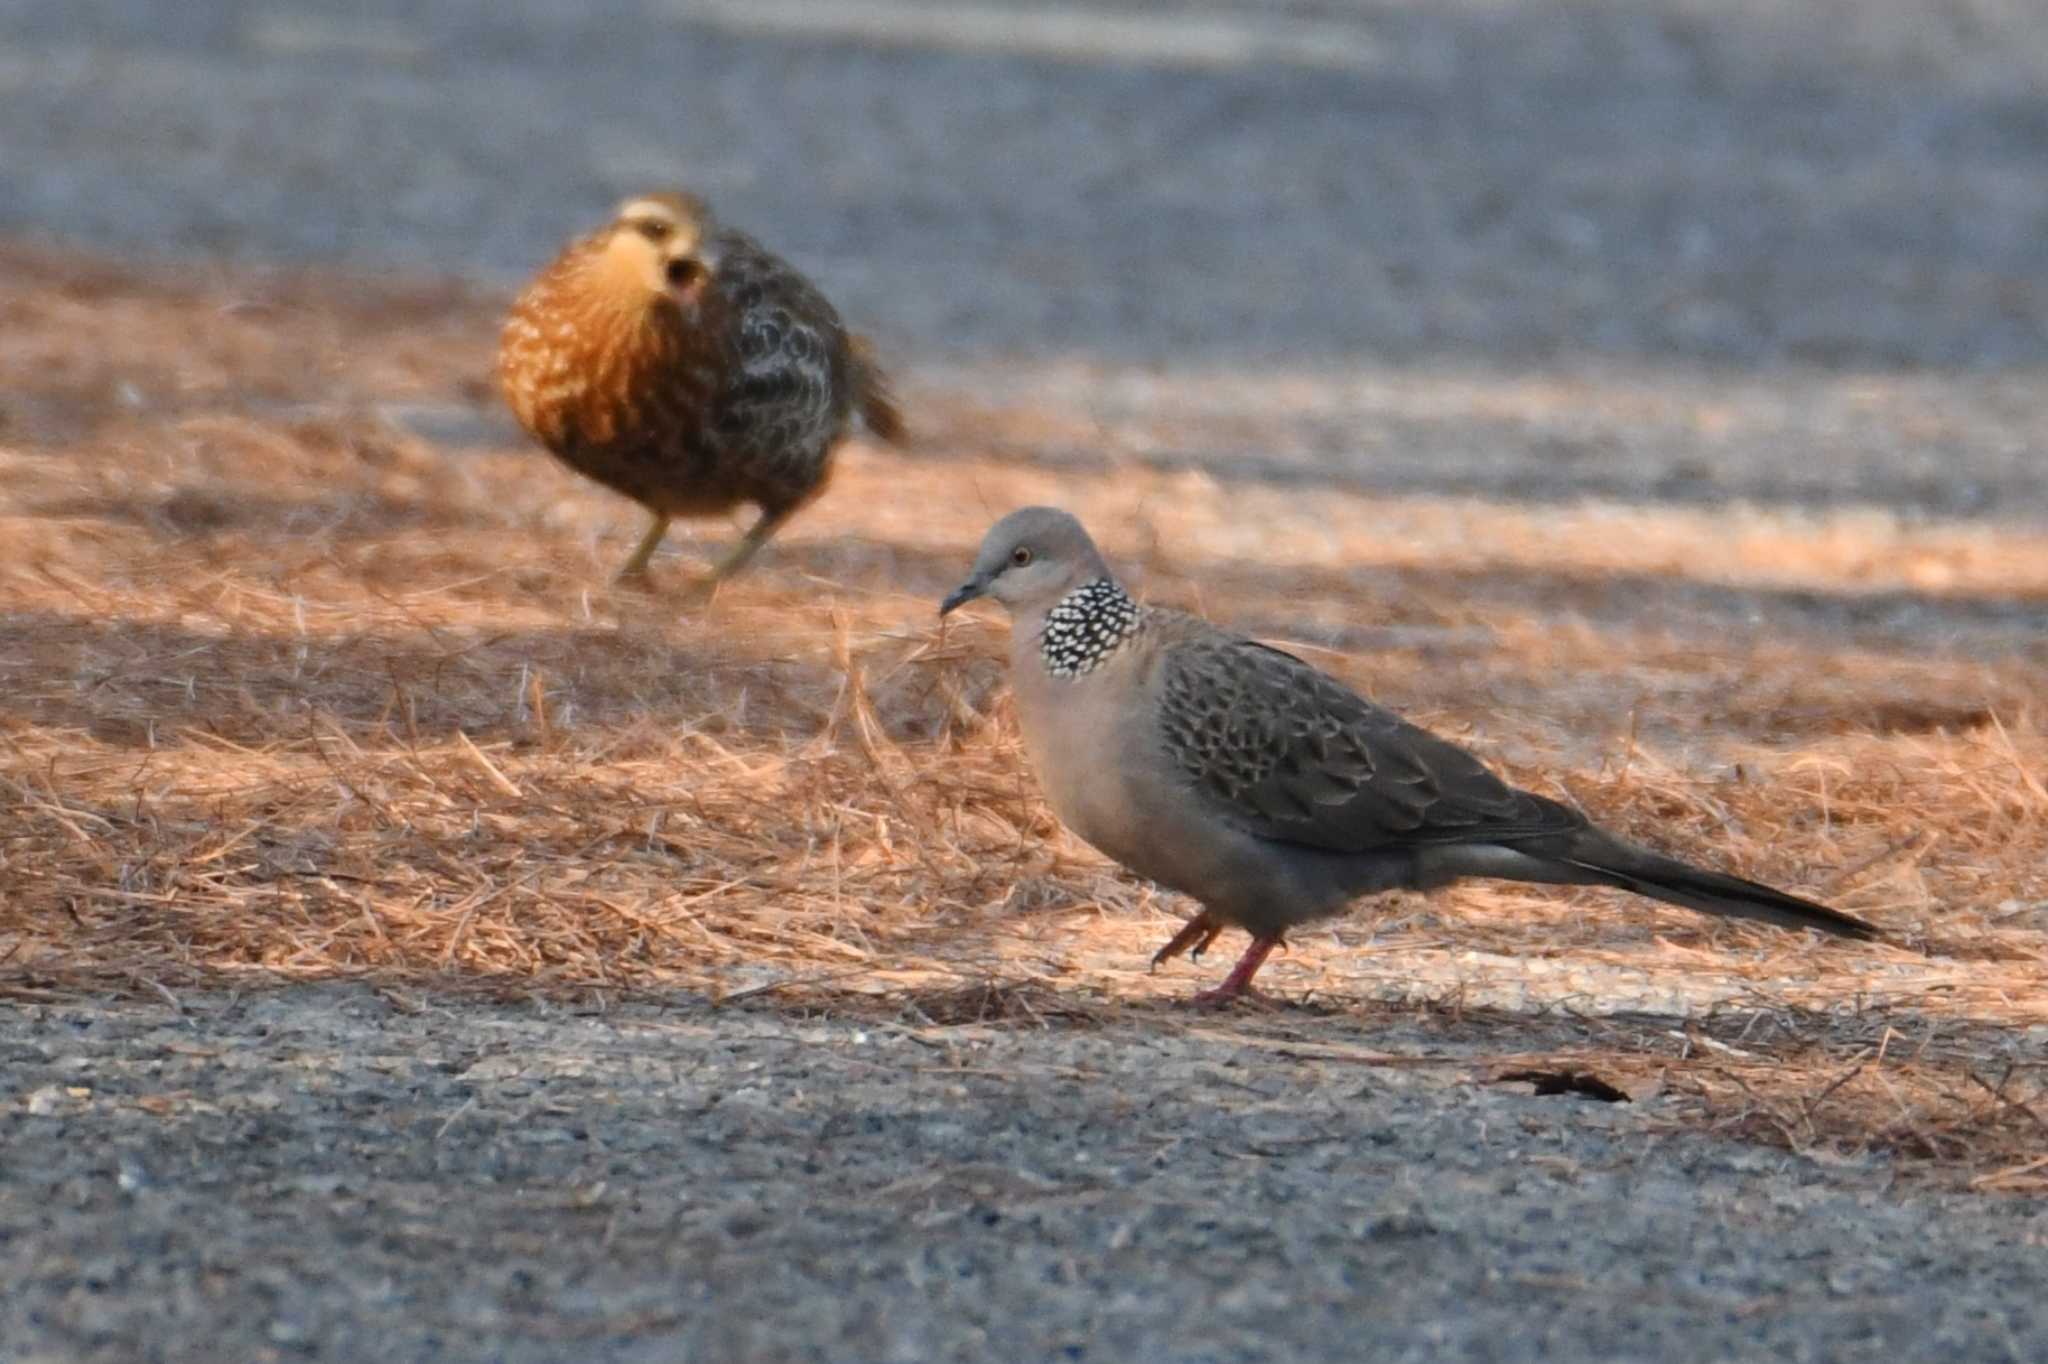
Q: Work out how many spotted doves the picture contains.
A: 1